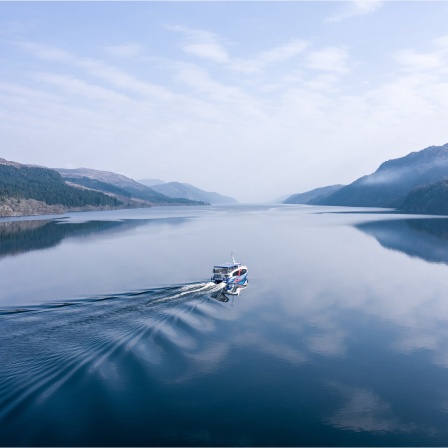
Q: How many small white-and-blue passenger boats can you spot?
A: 1